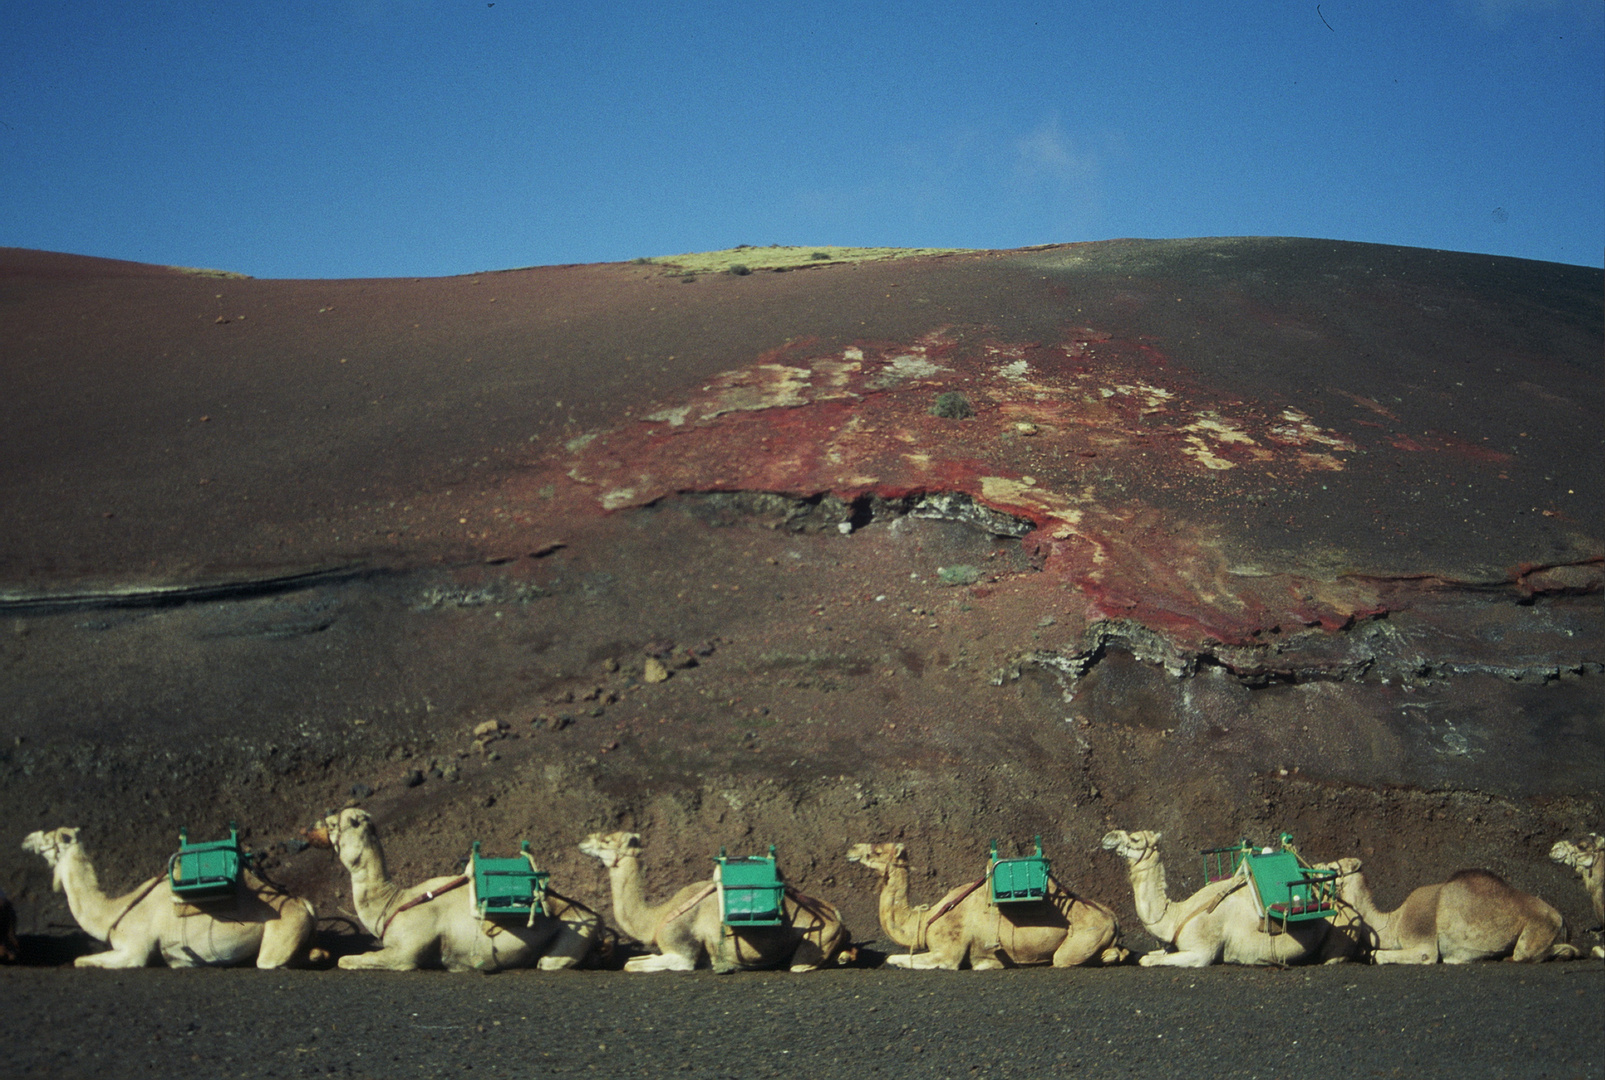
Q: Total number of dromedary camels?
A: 7